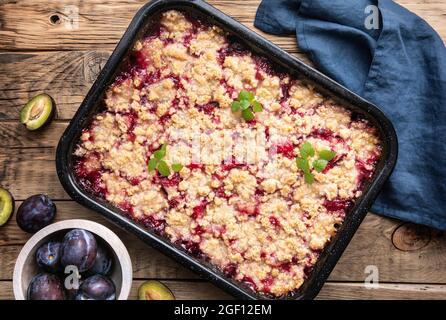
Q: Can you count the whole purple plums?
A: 6